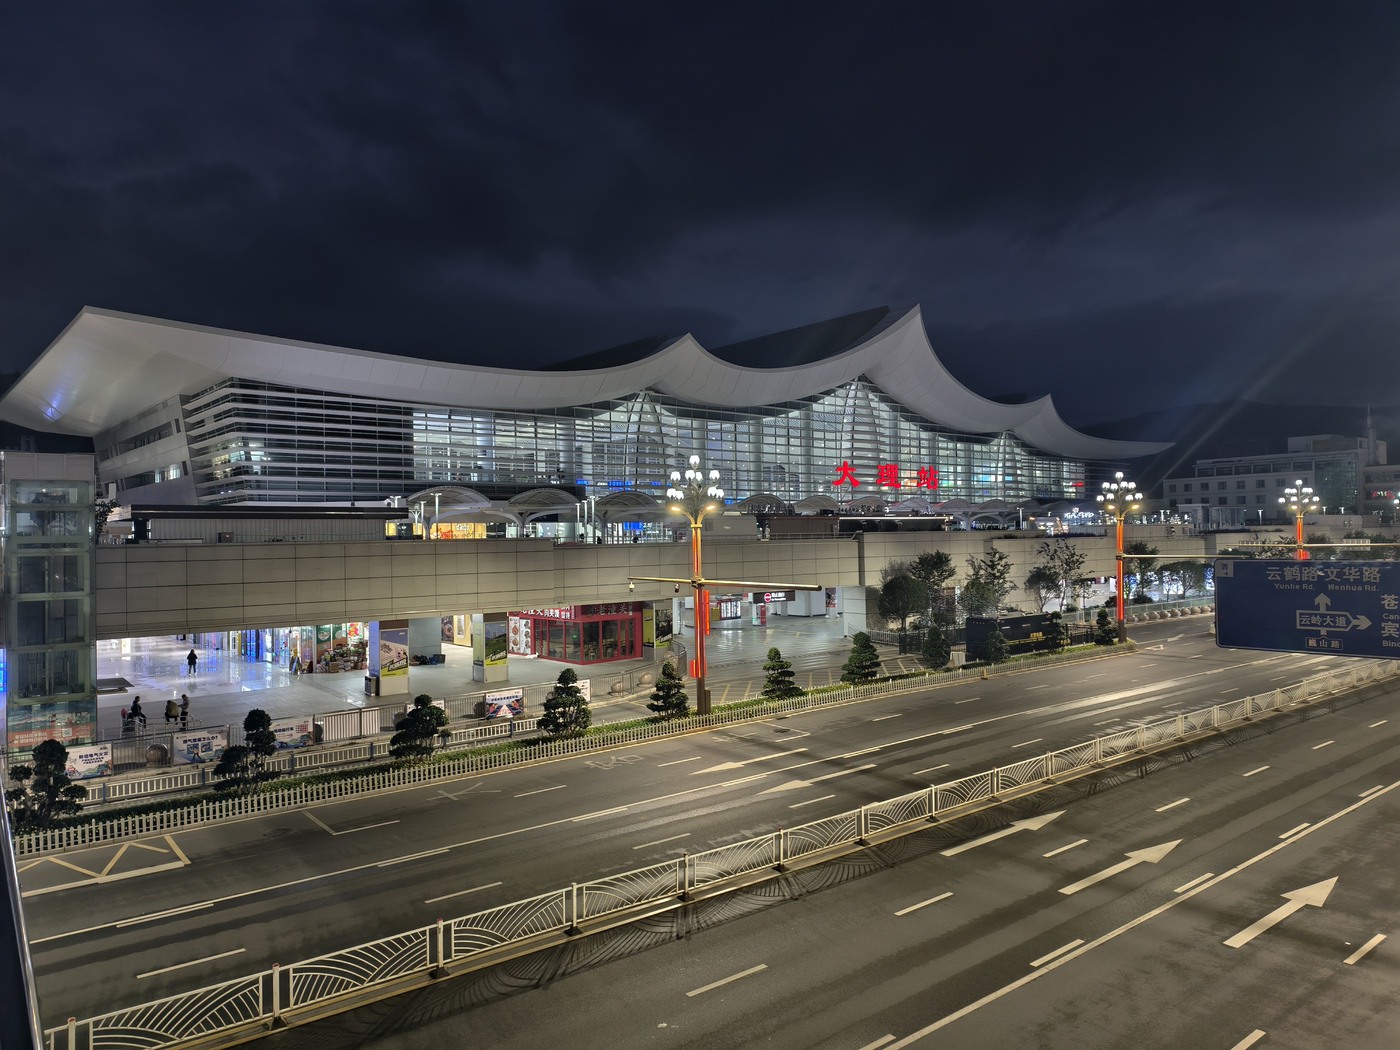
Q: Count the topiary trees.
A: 11